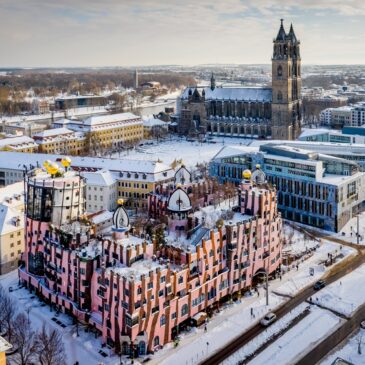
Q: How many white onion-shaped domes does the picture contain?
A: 4